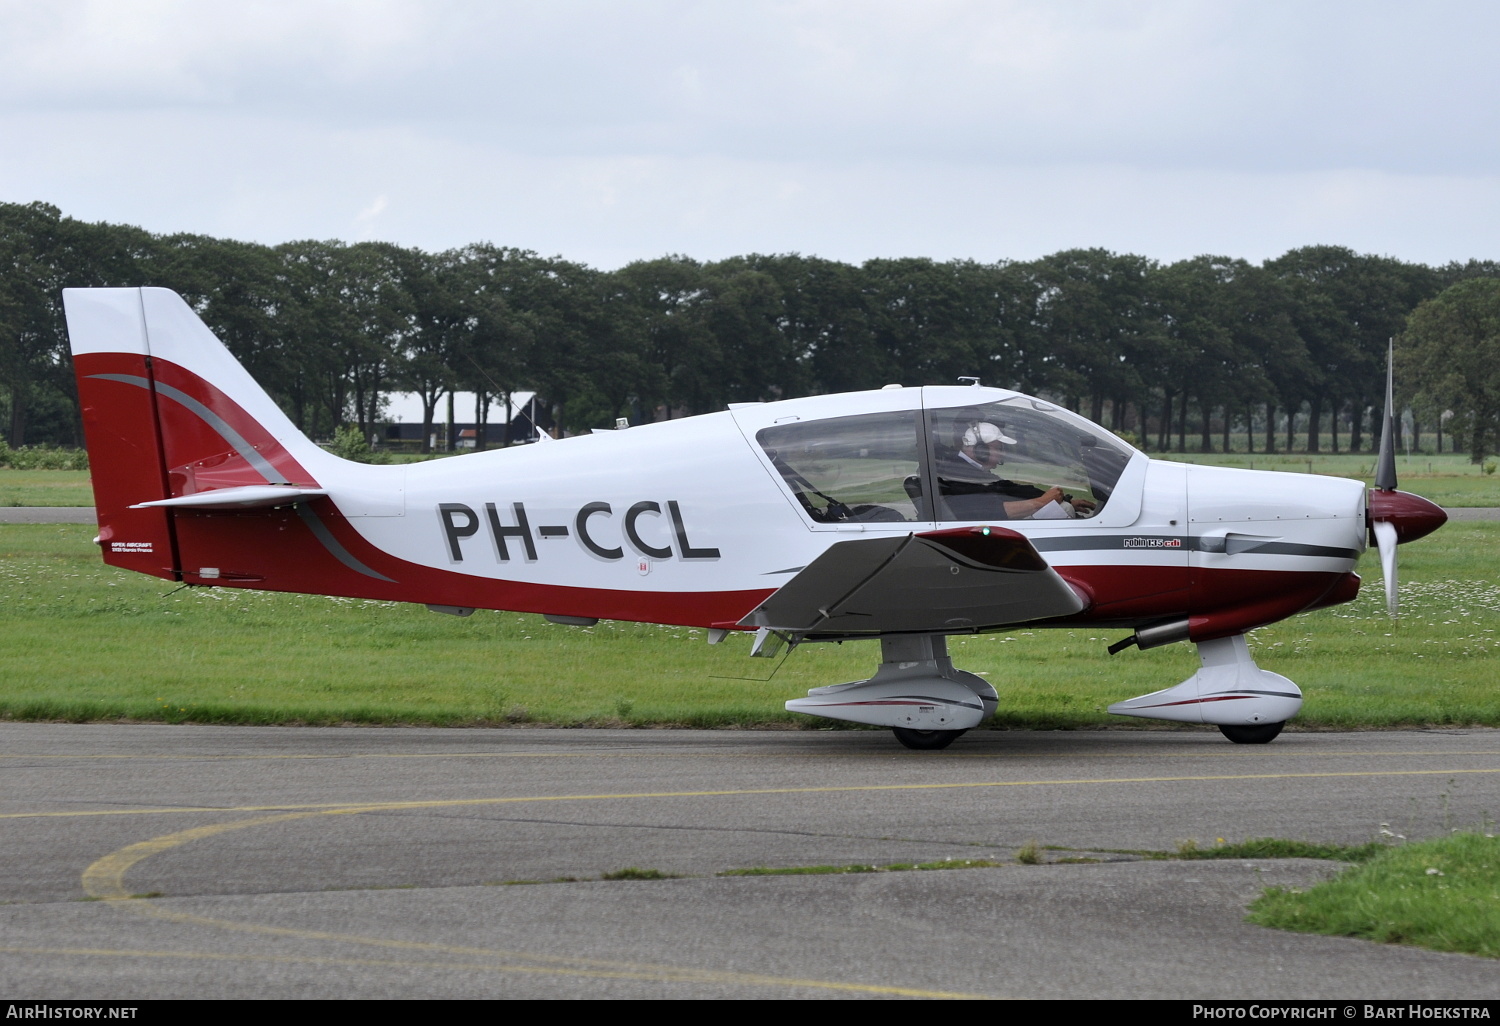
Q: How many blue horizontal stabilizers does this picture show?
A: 0